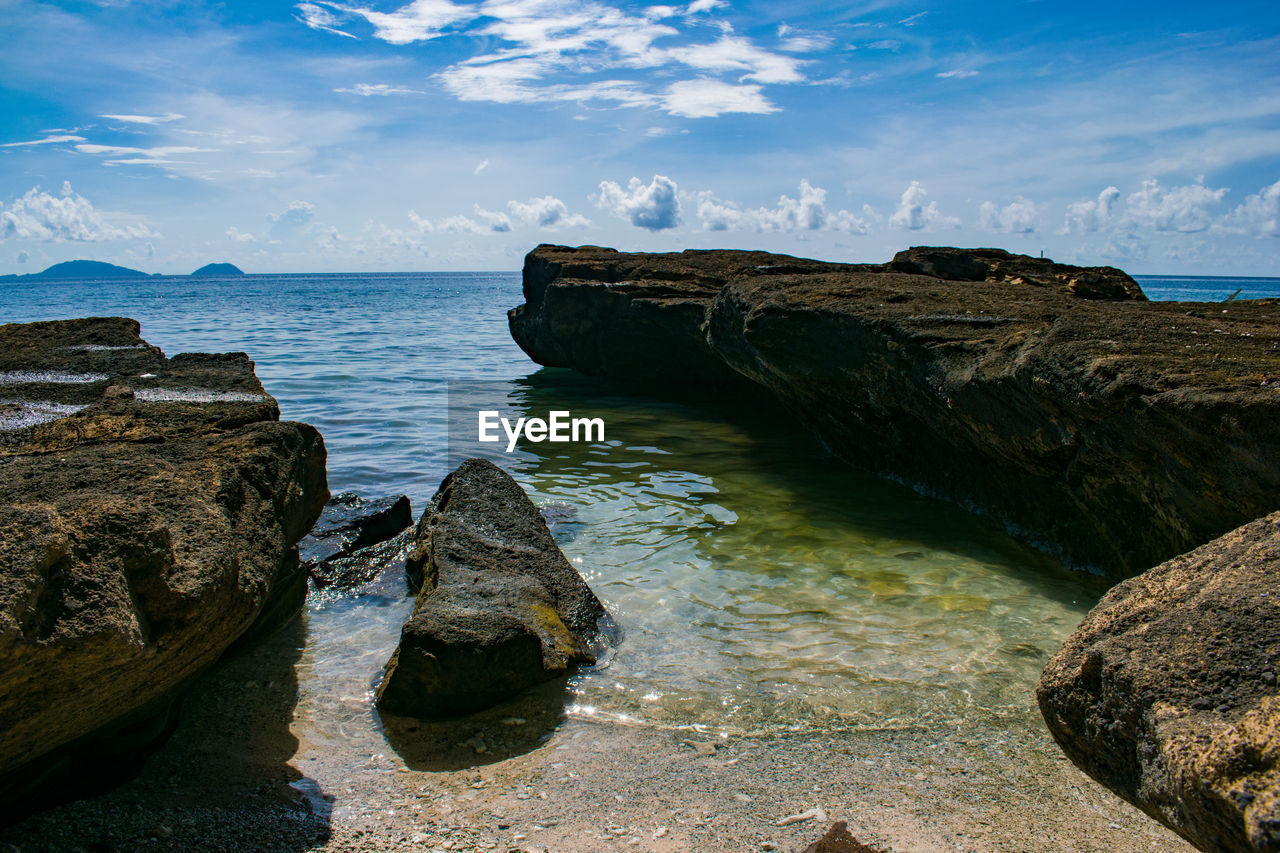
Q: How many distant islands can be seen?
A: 2